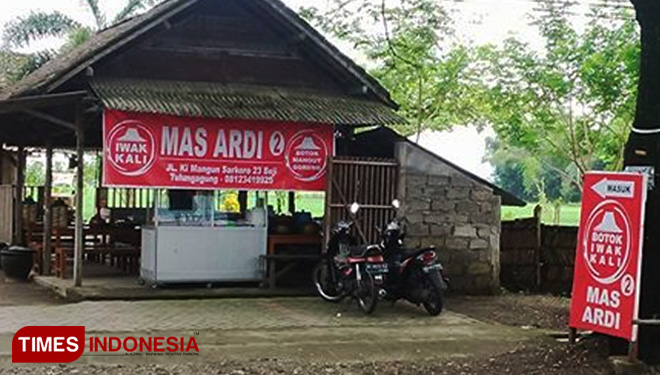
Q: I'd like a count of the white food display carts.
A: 1